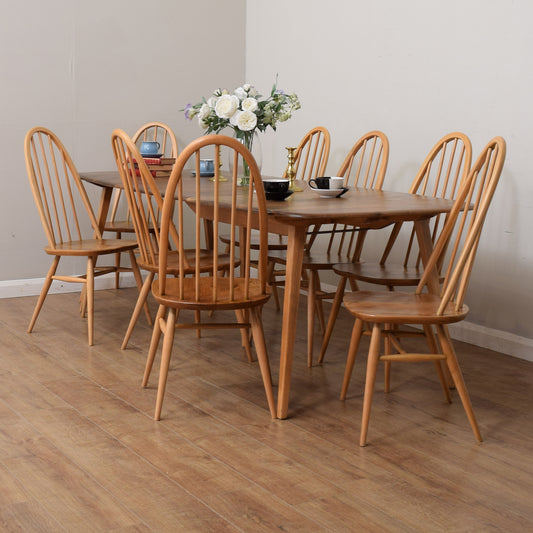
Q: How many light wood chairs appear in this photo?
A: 8